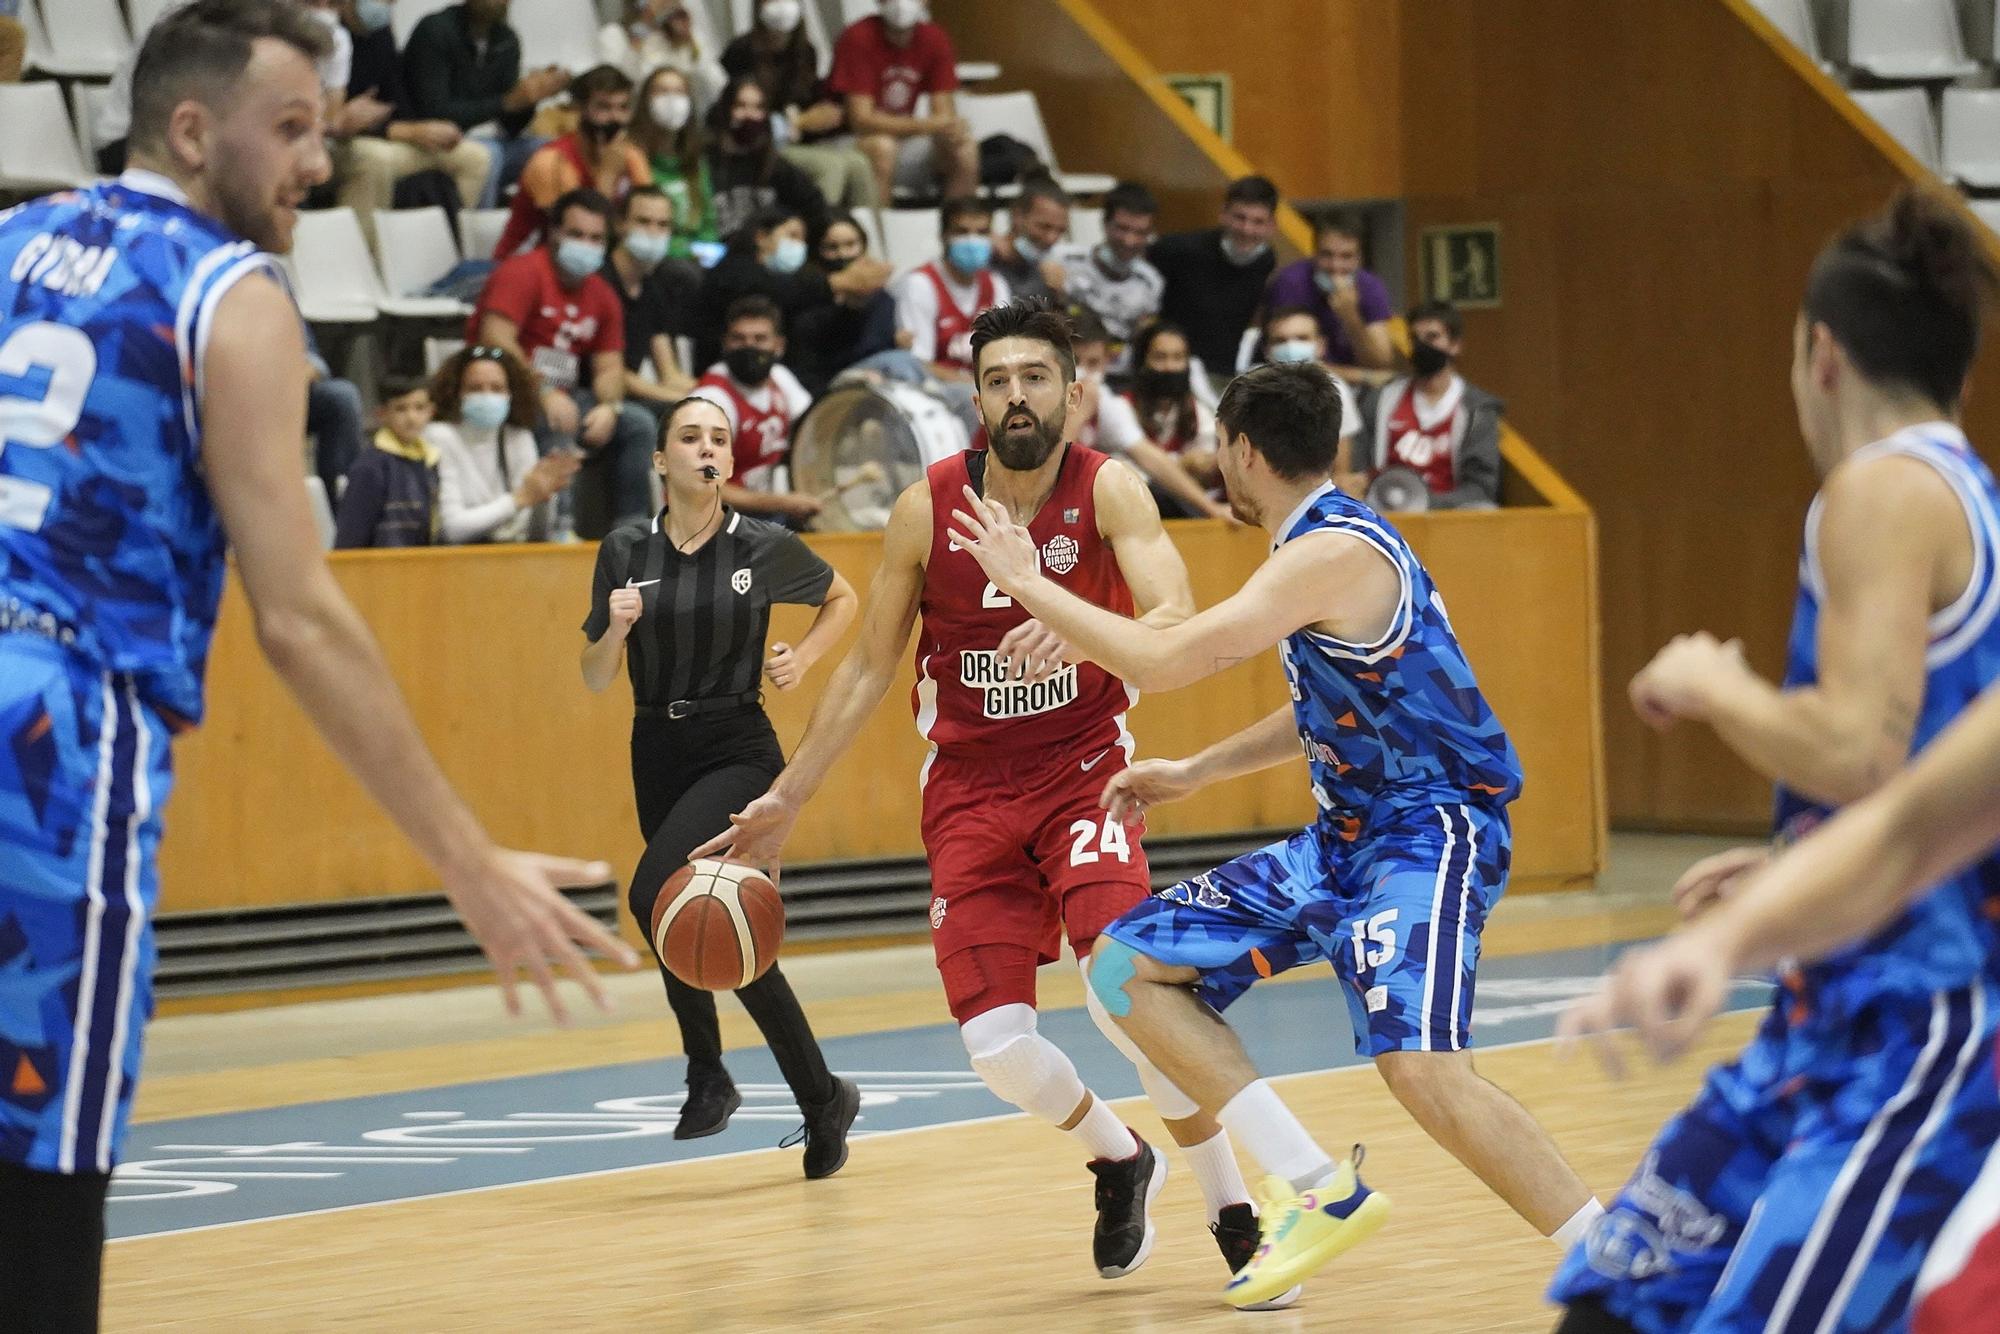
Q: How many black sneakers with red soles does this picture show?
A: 0